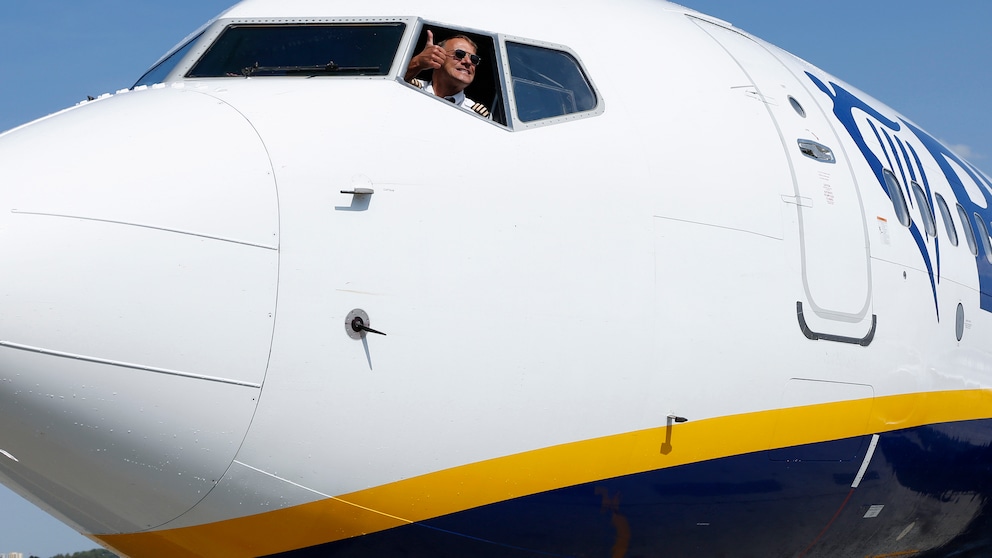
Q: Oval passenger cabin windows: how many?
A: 5